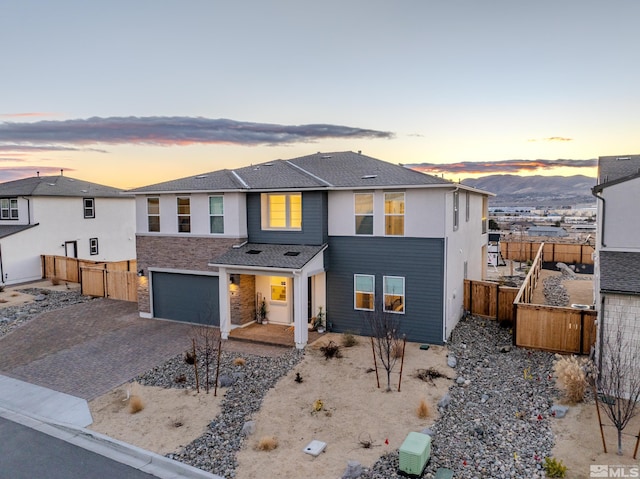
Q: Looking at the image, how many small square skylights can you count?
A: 2